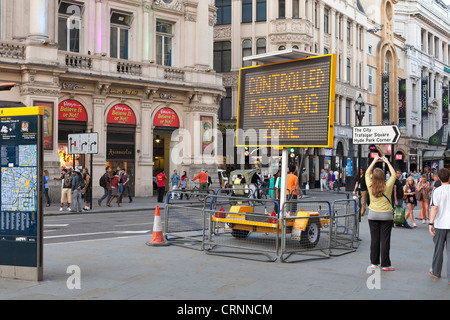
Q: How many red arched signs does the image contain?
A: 3